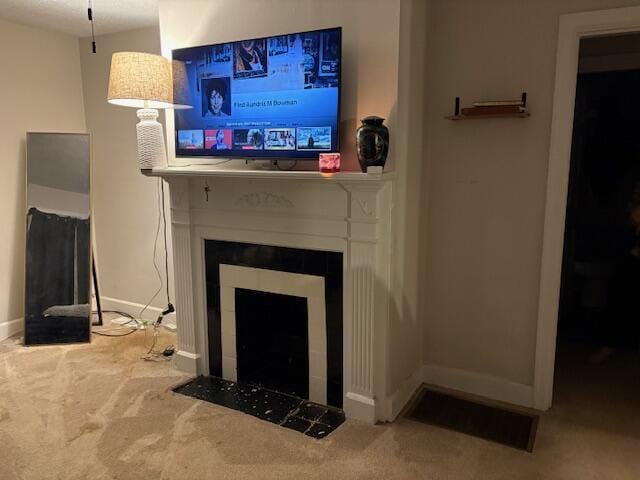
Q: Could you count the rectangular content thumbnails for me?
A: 5